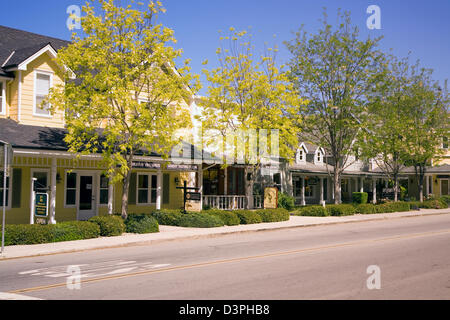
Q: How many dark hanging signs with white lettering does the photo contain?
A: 2